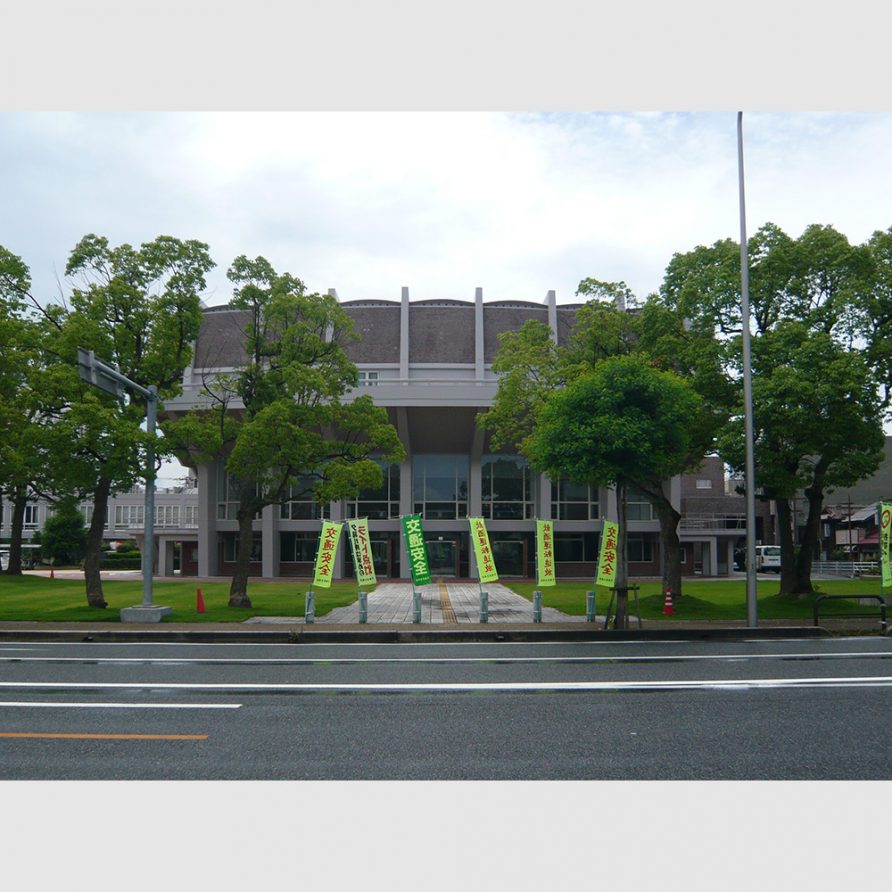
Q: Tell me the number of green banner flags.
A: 7